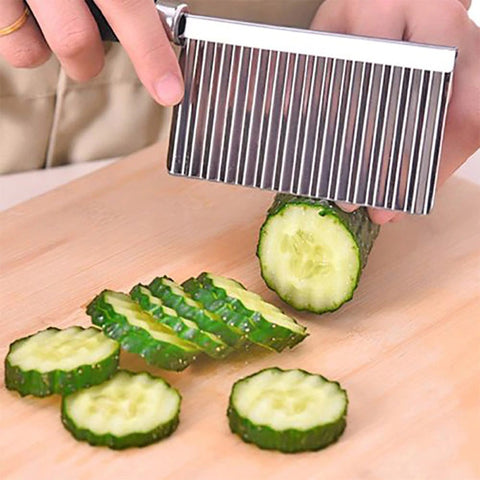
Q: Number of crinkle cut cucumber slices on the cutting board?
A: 7